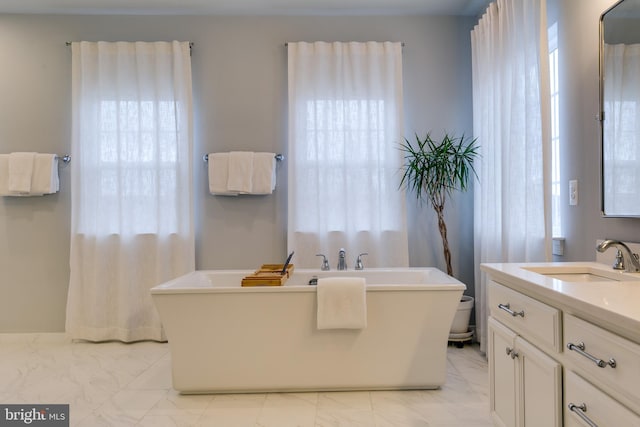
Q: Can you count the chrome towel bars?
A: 2